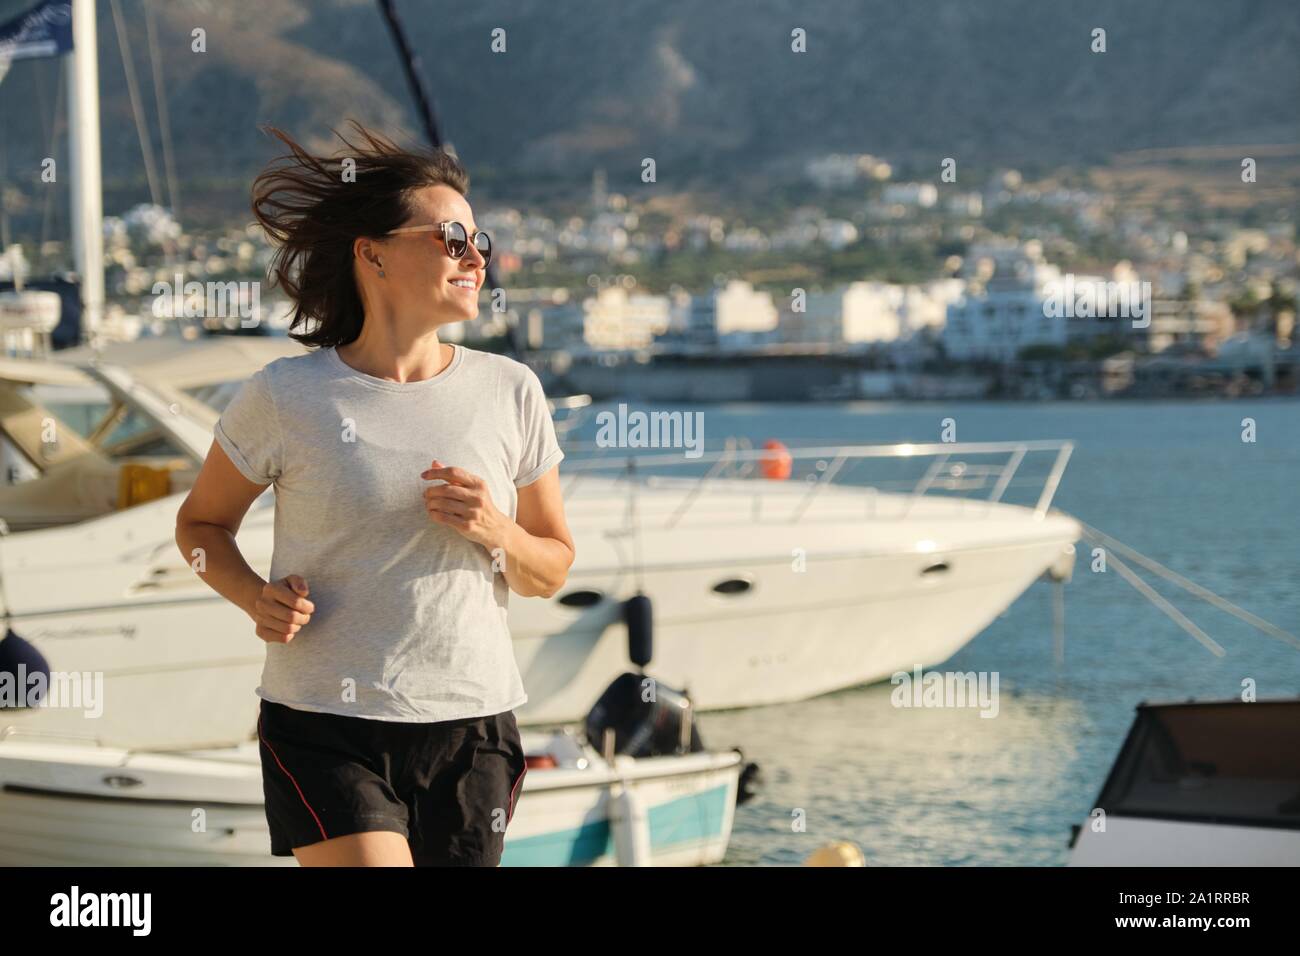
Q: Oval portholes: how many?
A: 3